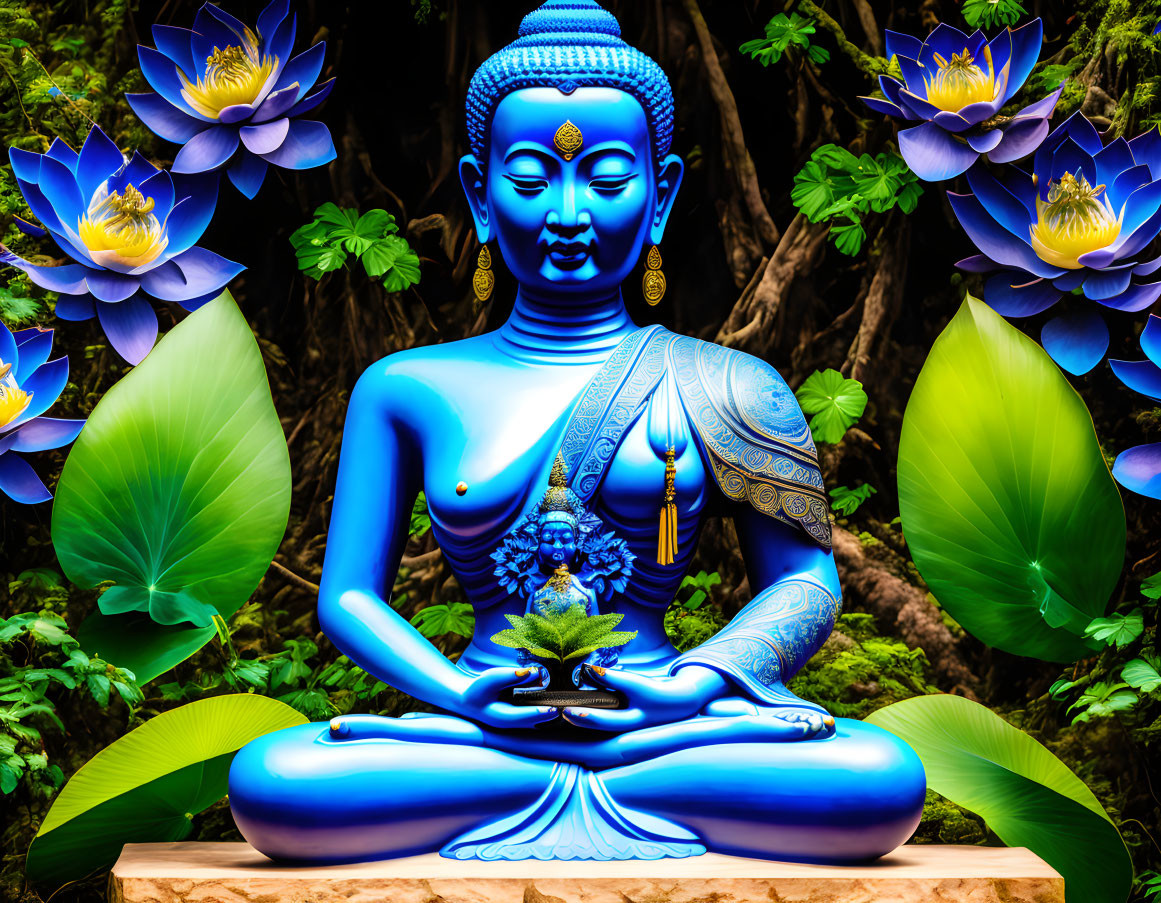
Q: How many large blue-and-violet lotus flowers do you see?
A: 6